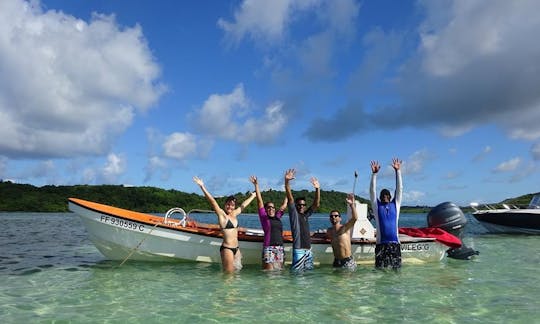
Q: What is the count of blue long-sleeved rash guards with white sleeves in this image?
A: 1